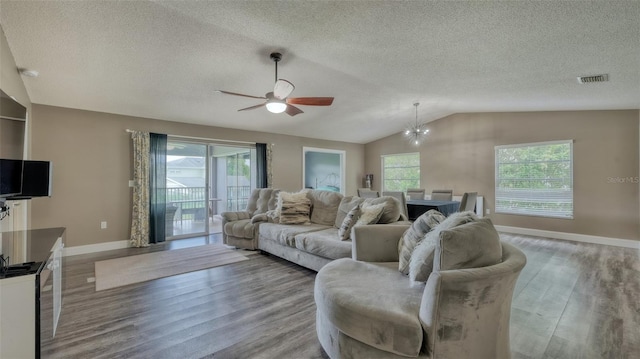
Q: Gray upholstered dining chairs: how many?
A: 5